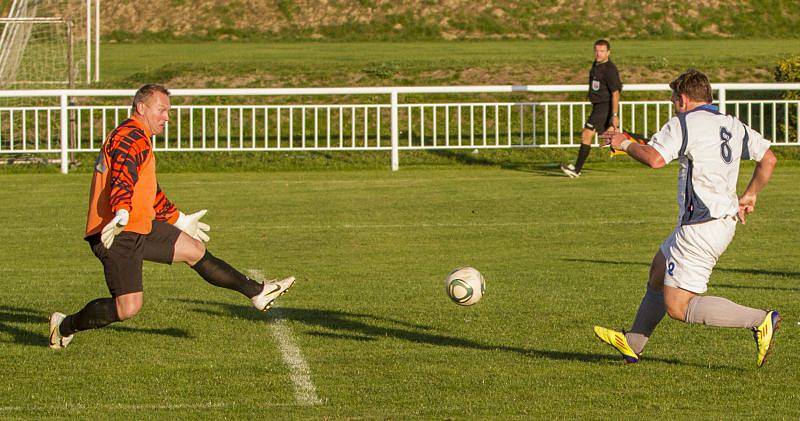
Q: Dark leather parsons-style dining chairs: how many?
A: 0